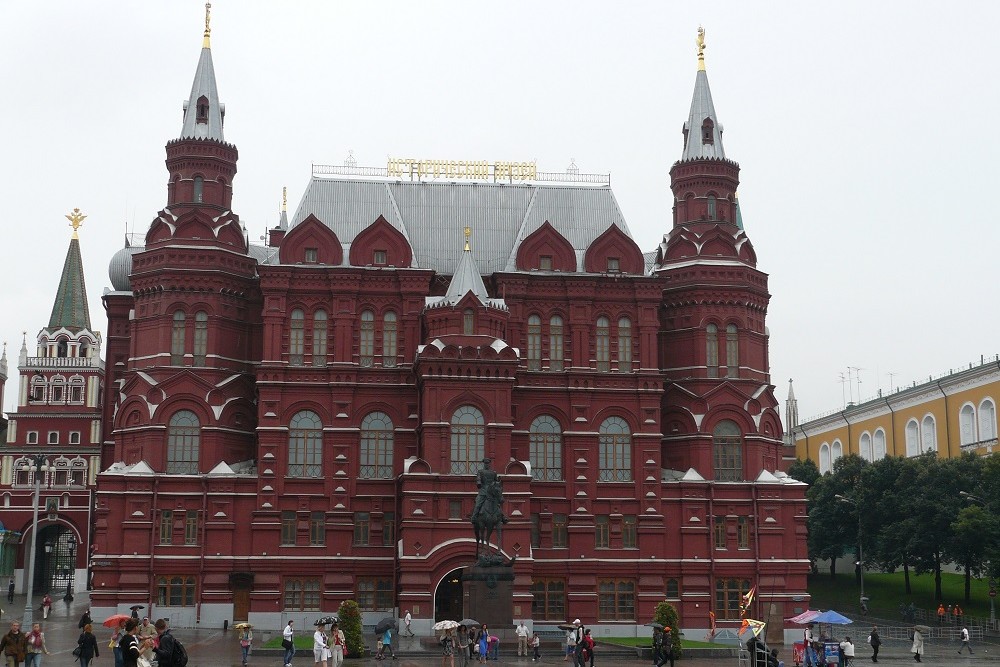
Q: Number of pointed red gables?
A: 4